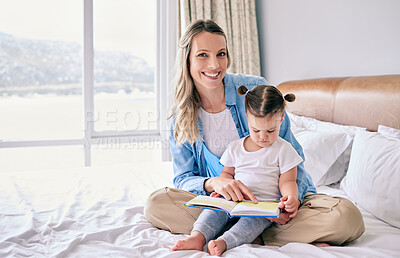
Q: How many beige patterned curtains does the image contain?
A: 1